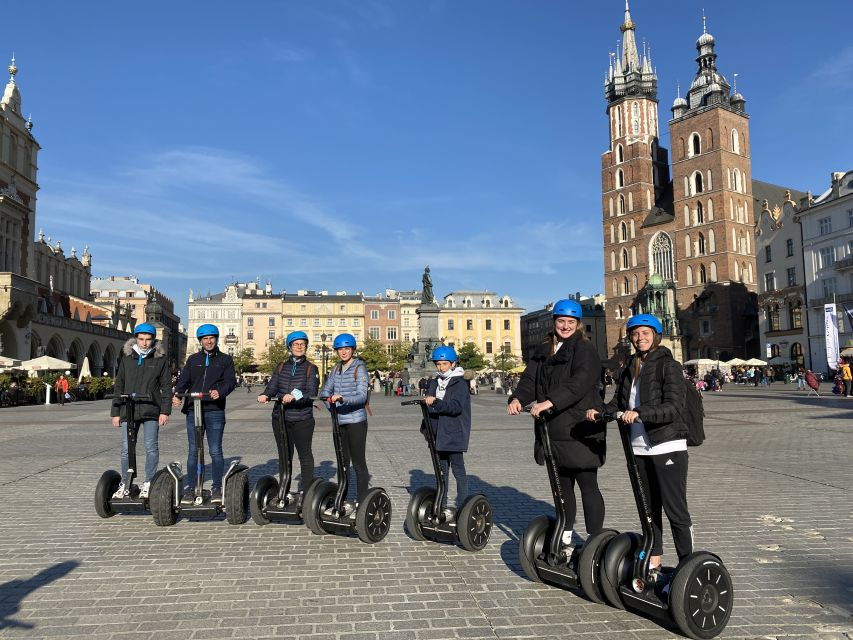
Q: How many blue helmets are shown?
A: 7